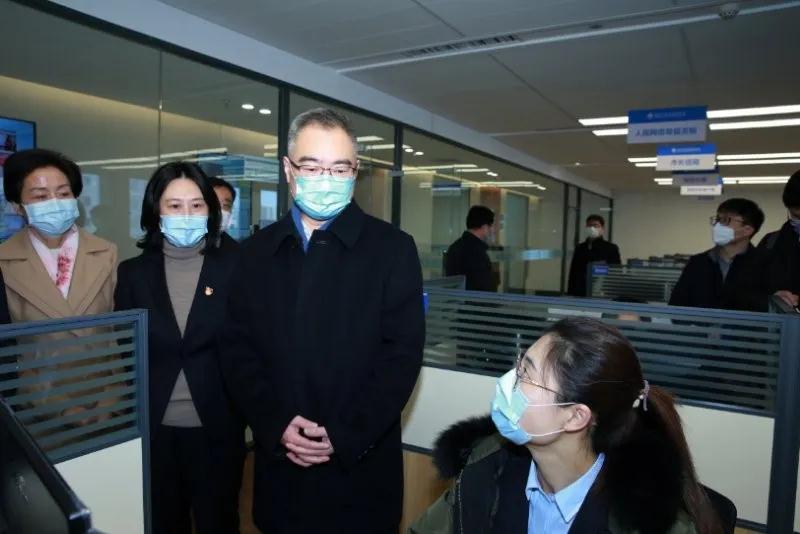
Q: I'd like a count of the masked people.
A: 9